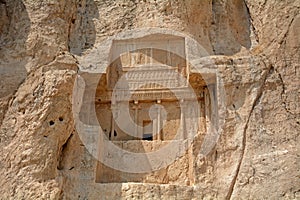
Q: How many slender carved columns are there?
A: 4